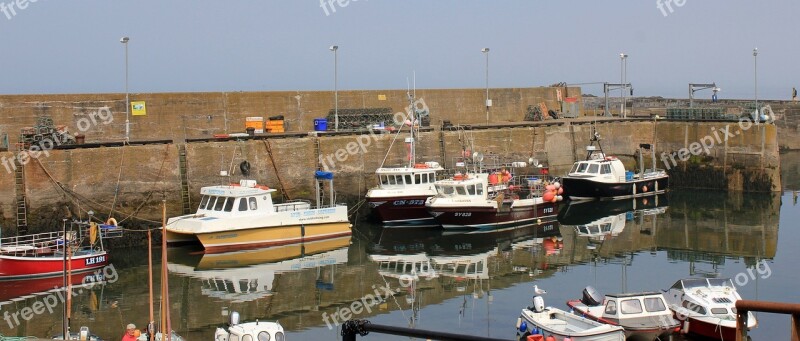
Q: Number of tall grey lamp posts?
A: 6